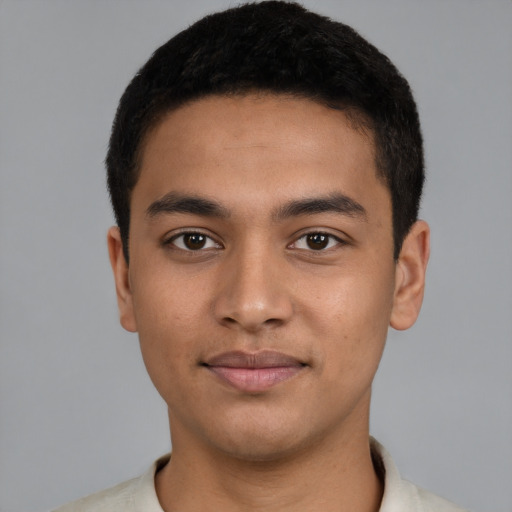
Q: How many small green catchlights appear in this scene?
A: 0